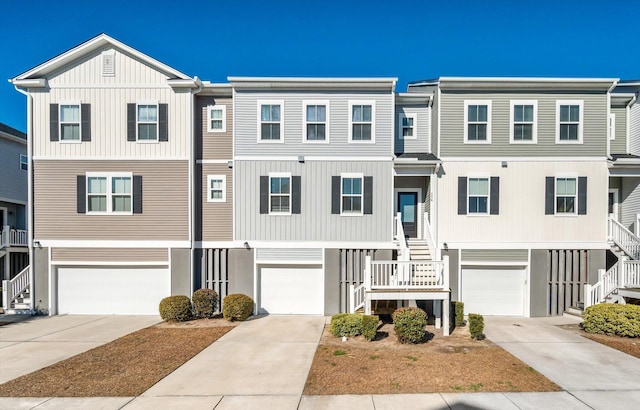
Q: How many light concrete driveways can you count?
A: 3